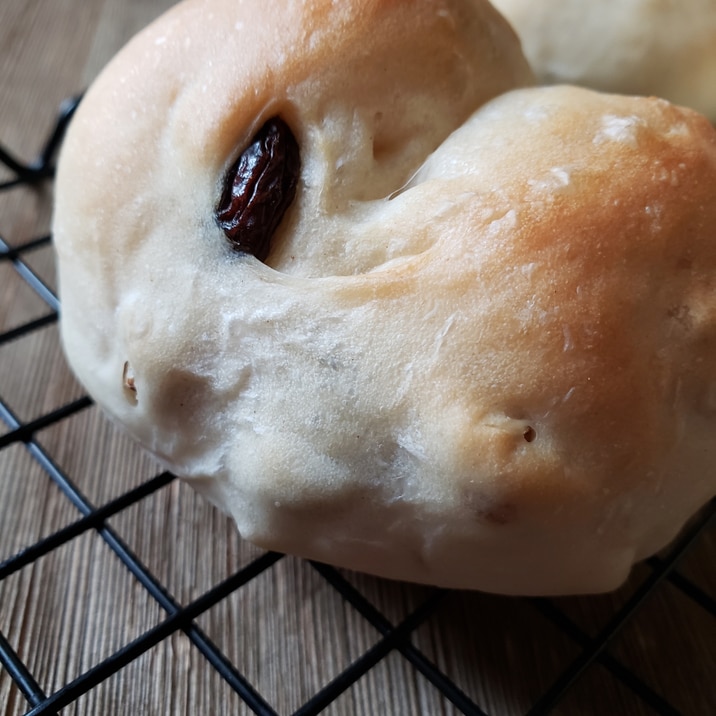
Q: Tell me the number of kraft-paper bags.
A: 0